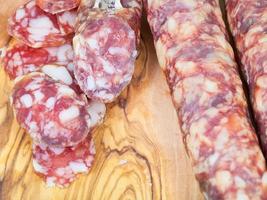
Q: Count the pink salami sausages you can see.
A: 3